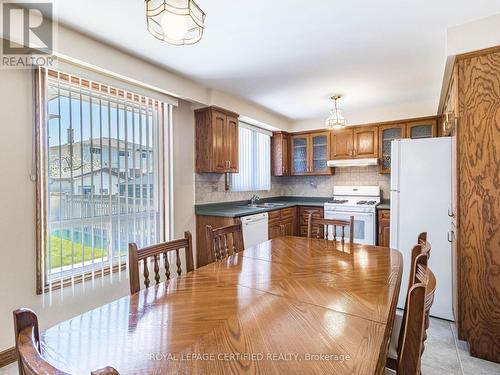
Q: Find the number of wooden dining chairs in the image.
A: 6